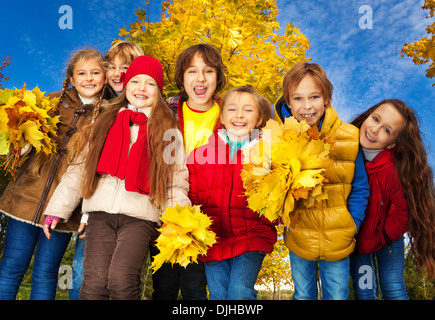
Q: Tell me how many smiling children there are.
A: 7